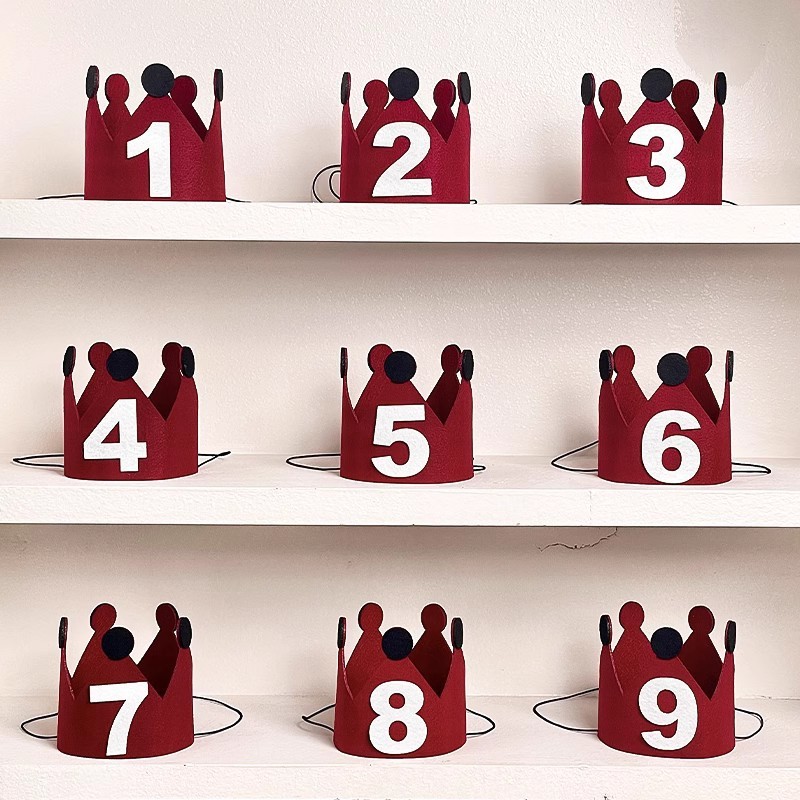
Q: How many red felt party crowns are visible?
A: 9